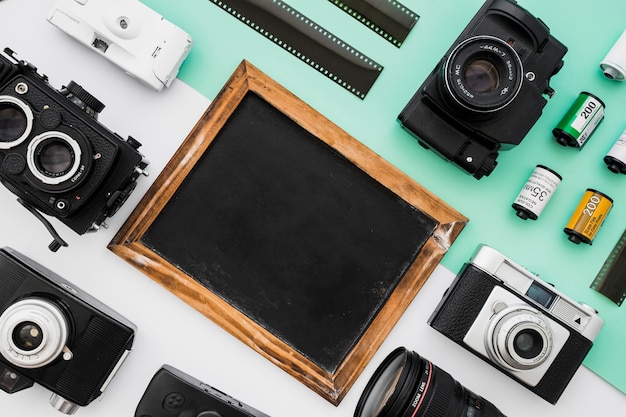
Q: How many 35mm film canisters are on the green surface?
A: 5